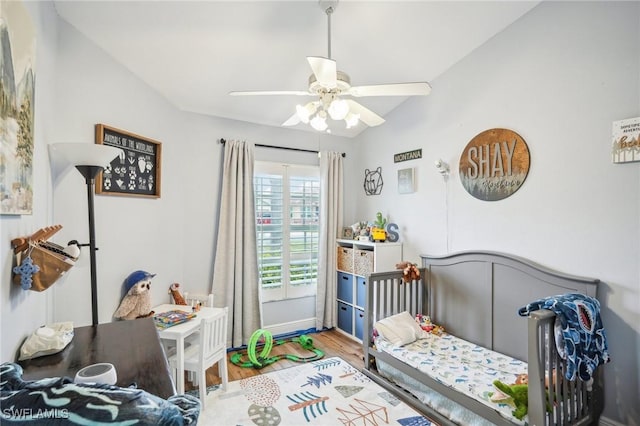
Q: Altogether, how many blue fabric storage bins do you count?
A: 4